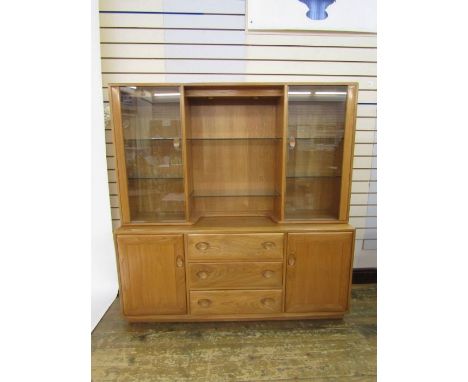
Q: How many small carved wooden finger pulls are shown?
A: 10